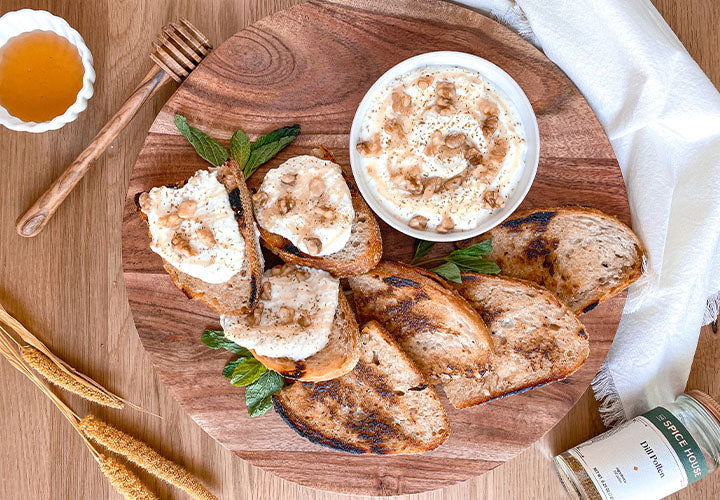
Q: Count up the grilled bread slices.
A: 7